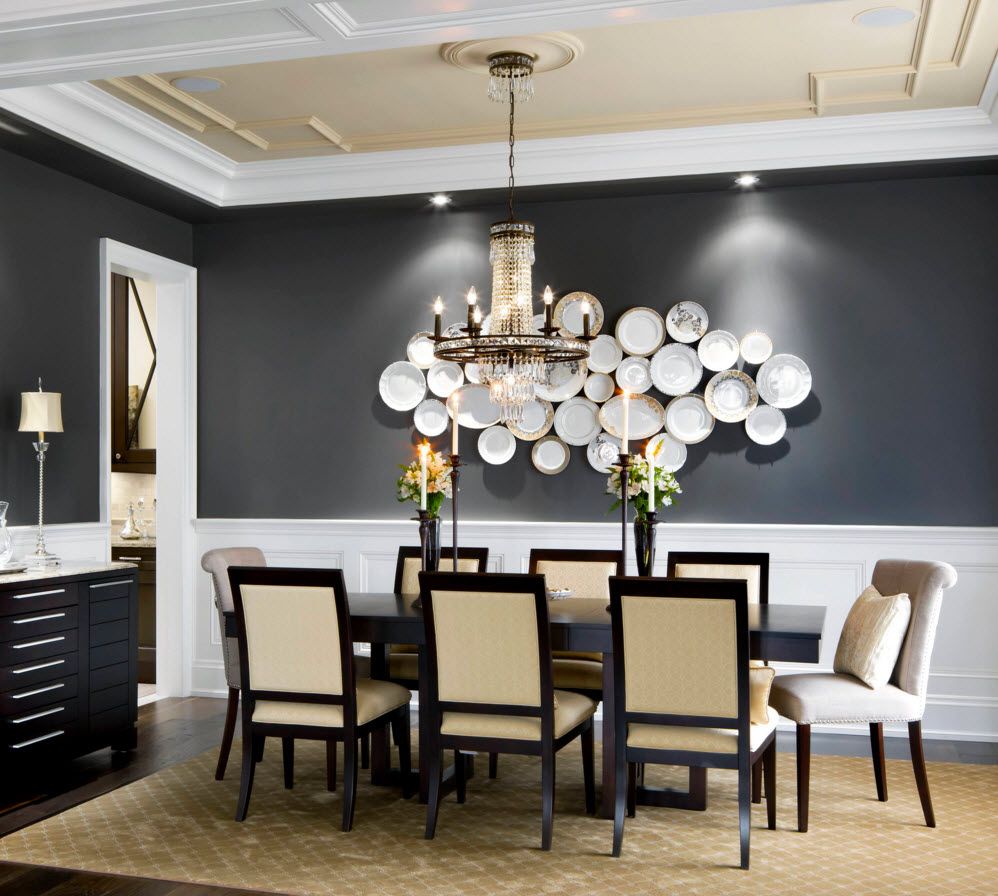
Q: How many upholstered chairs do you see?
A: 8